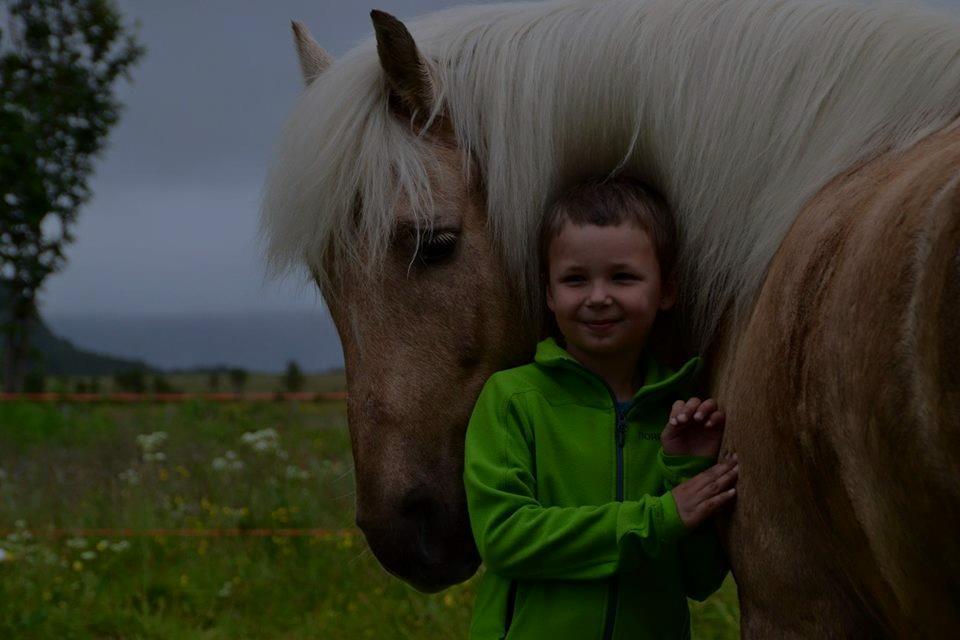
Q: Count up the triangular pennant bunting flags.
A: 0